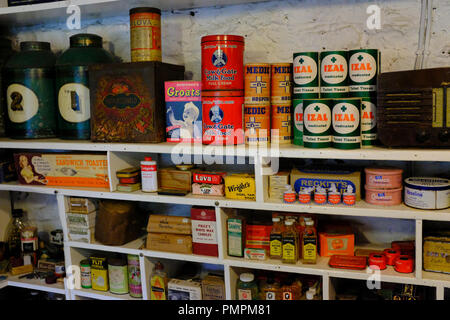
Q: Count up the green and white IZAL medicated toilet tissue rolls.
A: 7